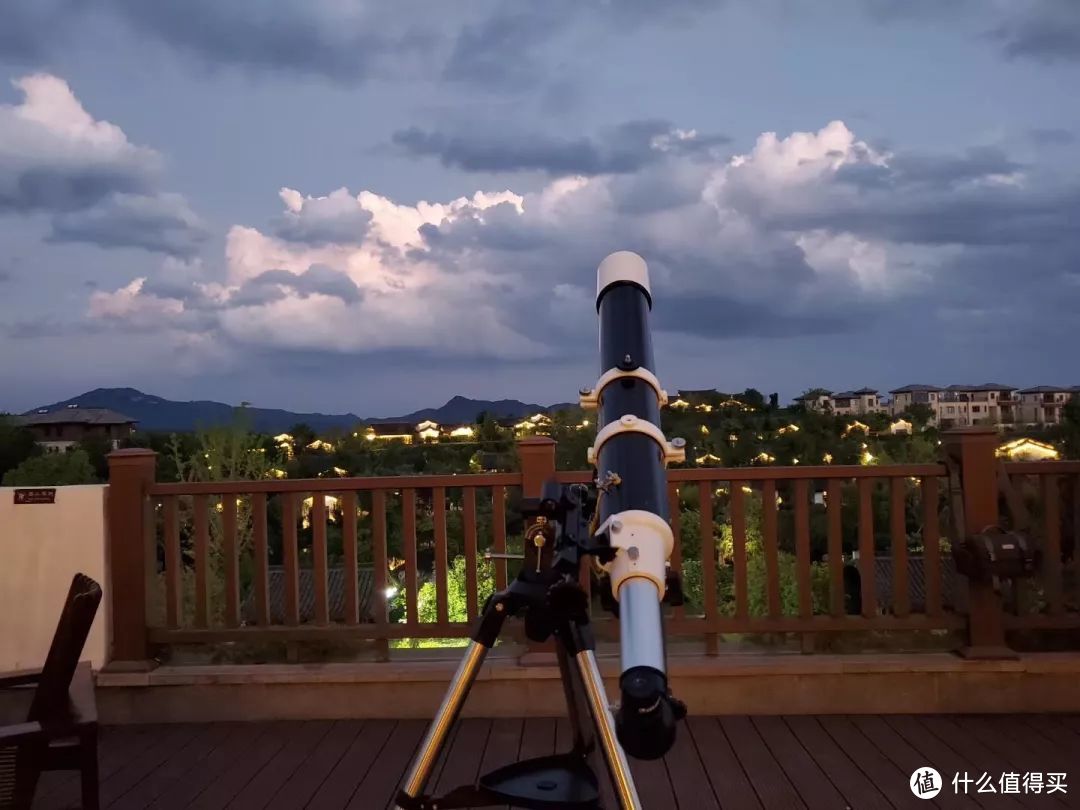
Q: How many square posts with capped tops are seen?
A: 3